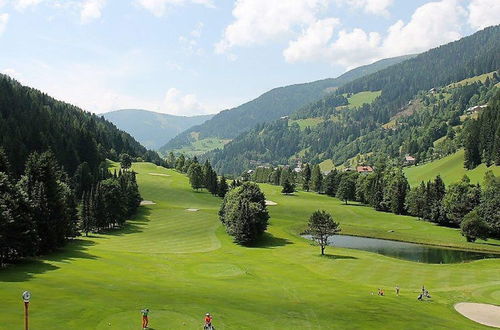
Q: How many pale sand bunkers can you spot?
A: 5